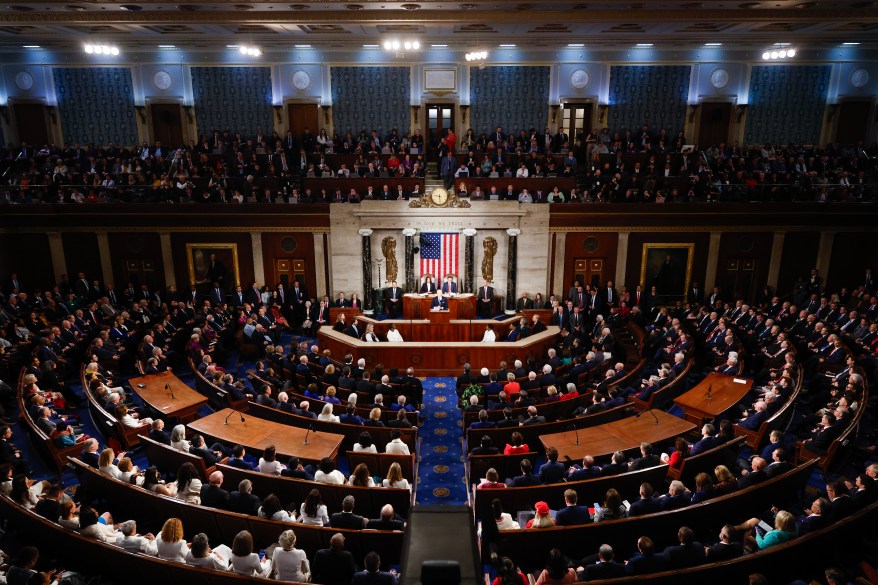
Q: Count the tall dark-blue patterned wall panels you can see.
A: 6